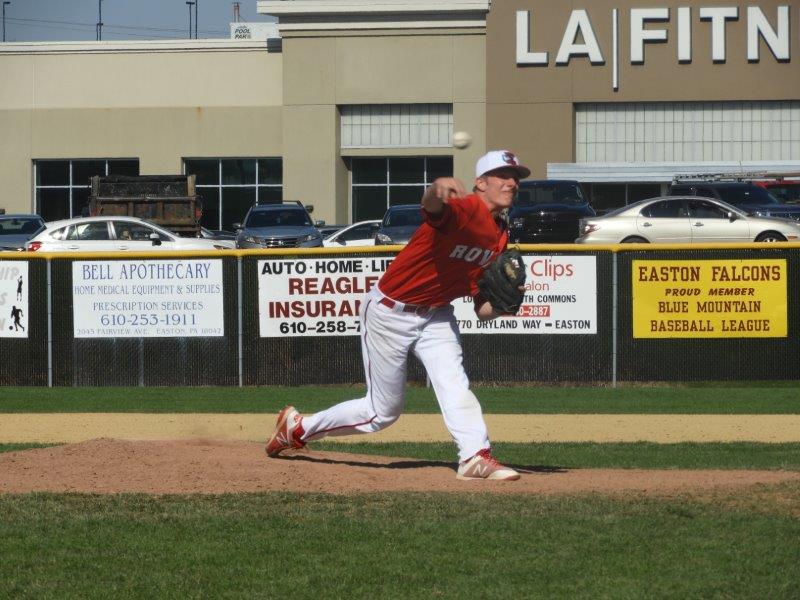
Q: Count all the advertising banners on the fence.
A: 5